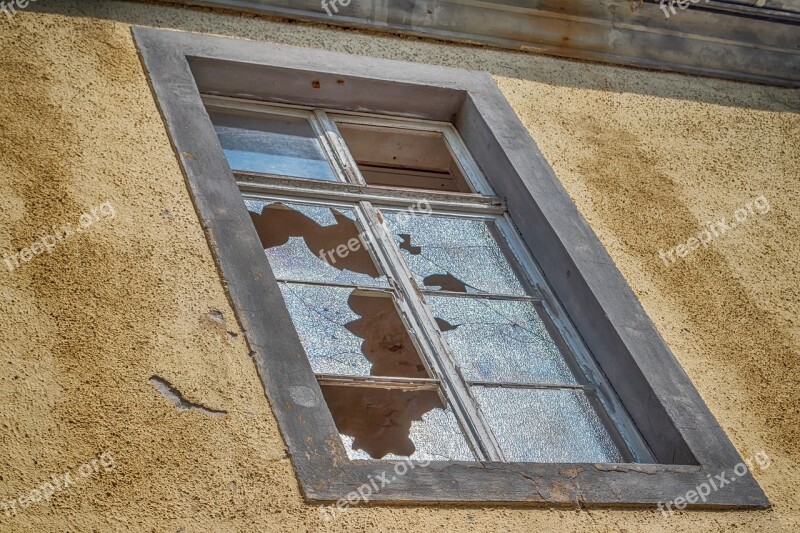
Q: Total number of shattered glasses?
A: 5